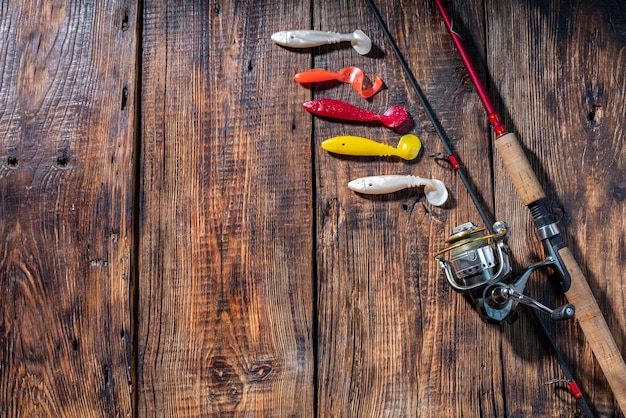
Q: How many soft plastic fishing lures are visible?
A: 5